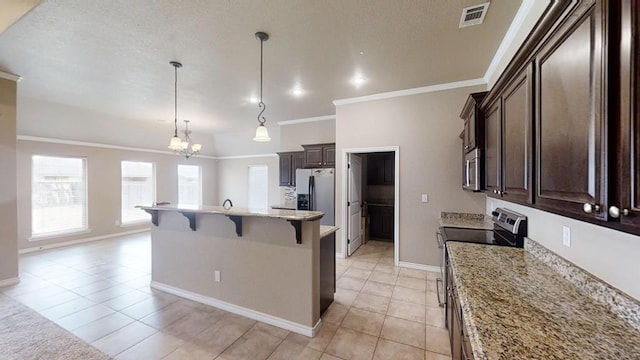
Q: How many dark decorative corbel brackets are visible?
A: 4